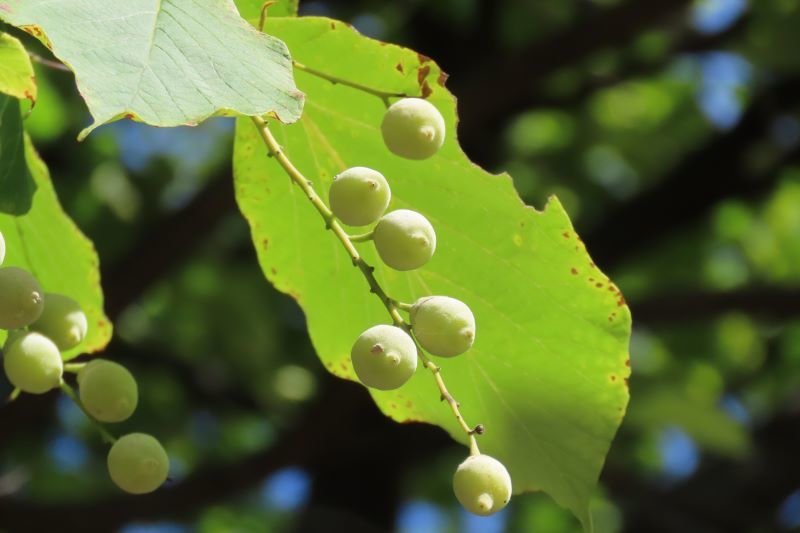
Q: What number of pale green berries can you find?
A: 12